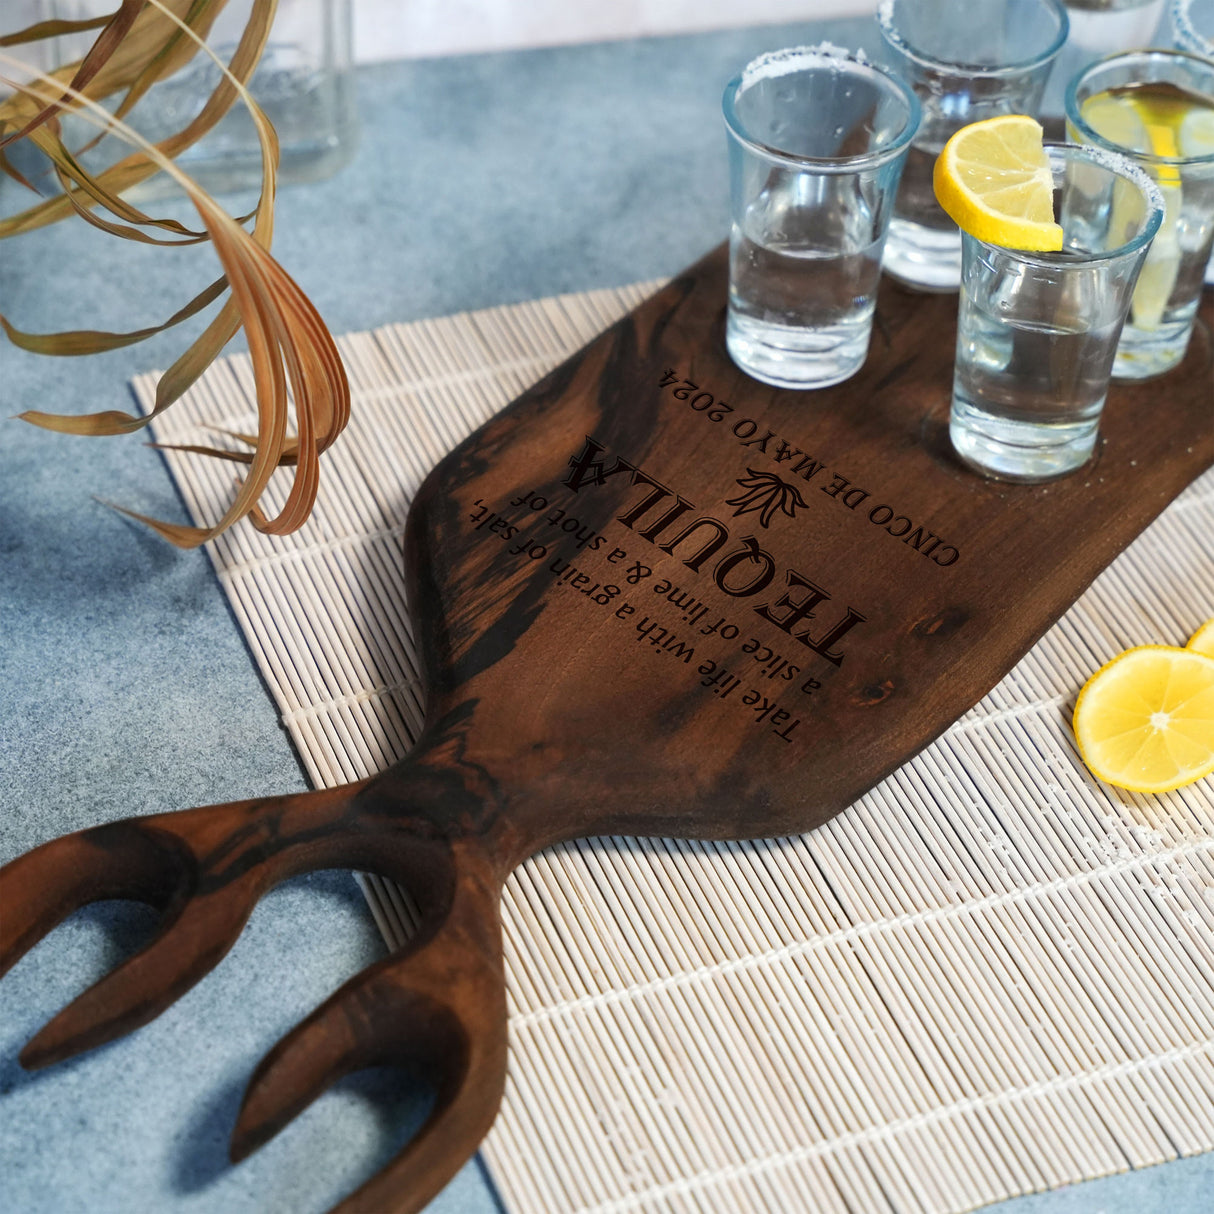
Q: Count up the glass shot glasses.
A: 6